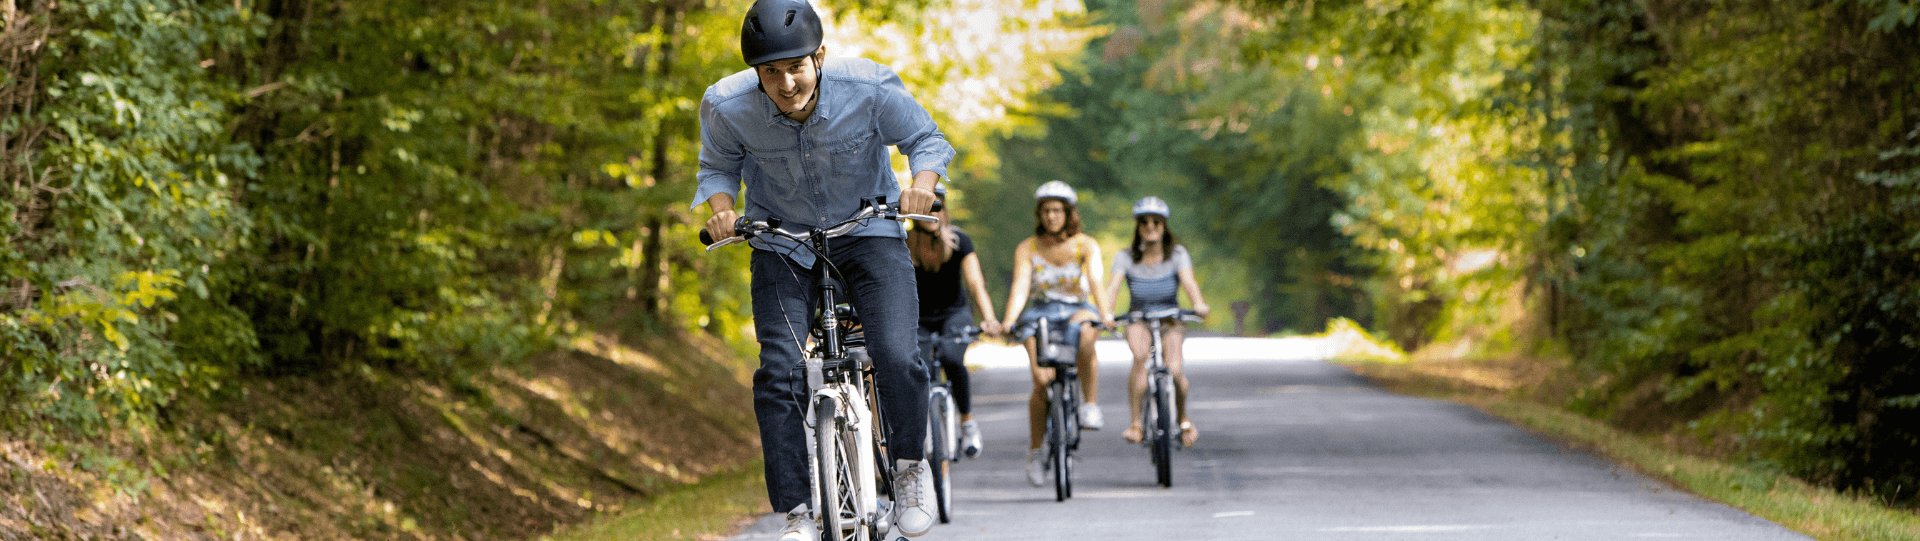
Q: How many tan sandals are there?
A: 2